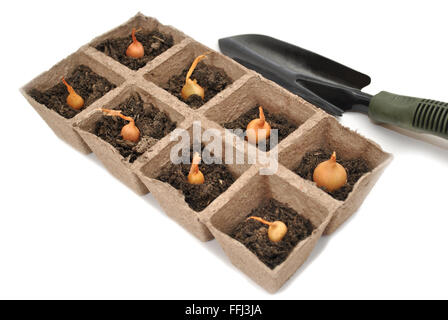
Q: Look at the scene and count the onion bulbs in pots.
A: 8